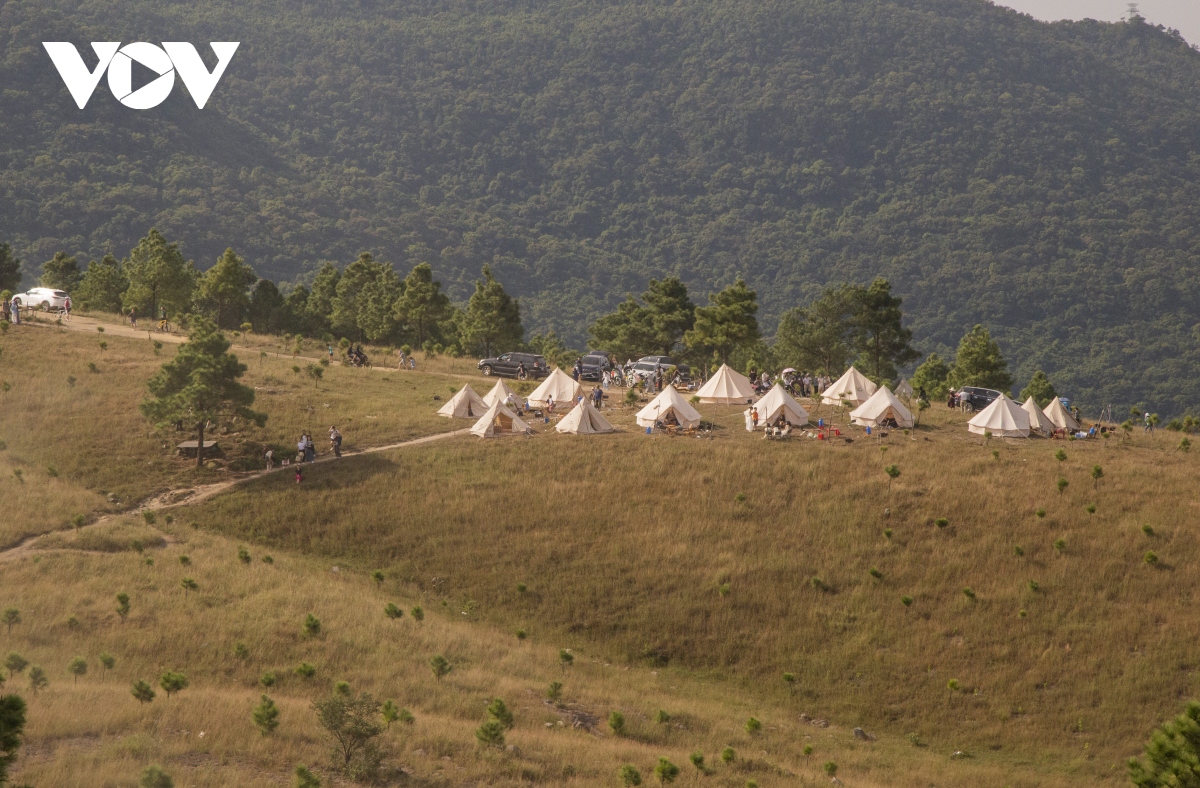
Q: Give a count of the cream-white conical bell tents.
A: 14